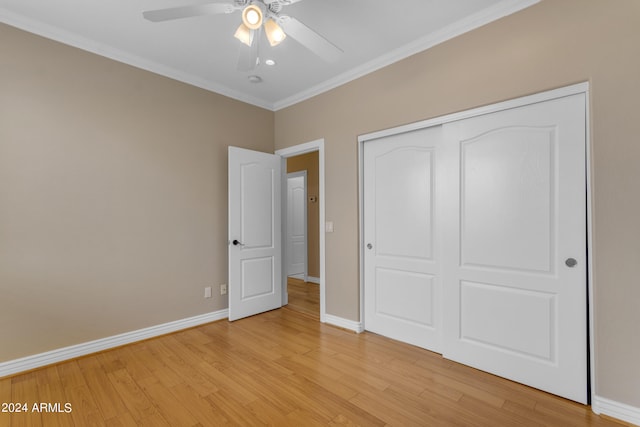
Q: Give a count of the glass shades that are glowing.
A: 3